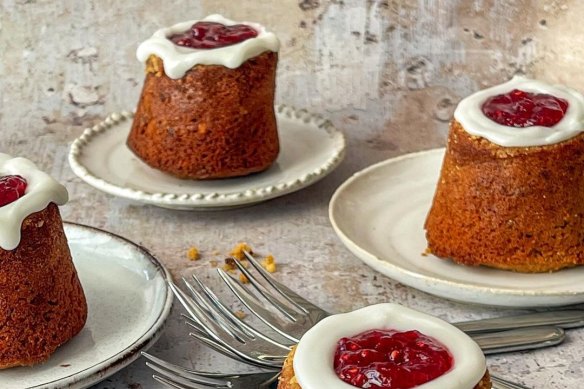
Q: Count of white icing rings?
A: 4